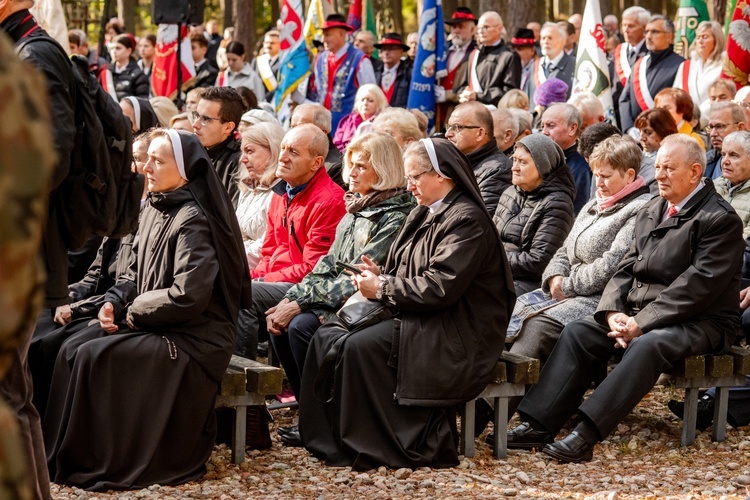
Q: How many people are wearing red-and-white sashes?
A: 7